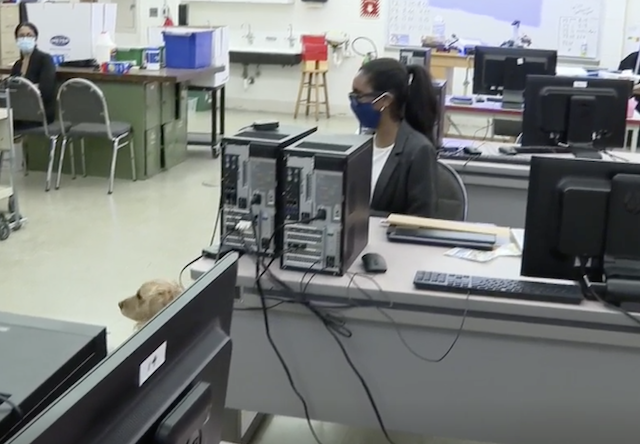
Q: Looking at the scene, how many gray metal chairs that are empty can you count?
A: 1